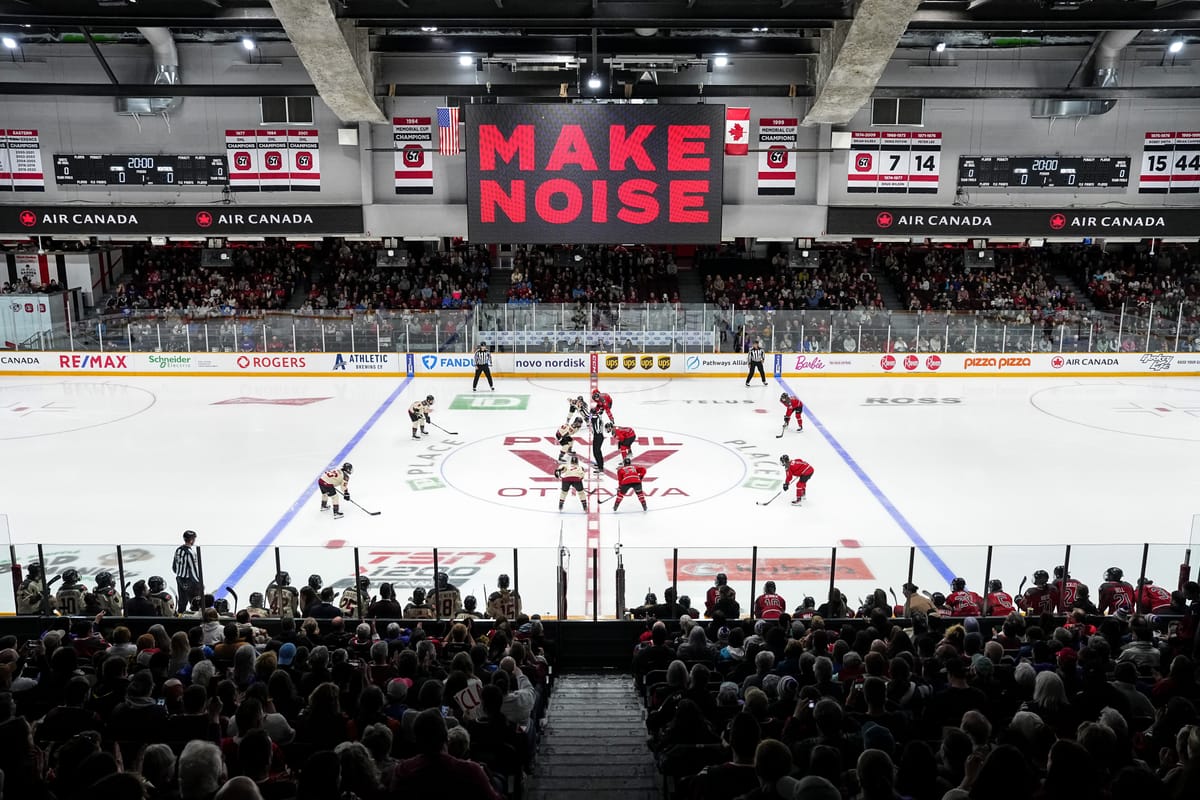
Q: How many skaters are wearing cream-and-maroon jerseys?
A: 5